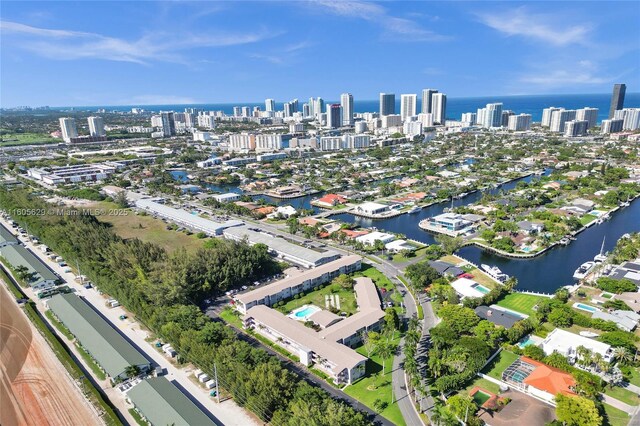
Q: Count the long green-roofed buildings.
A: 4